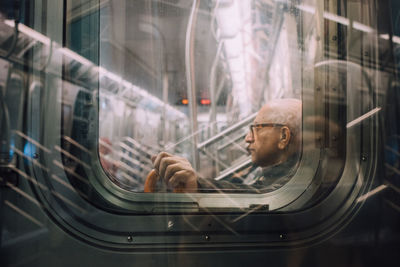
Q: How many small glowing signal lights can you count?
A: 2